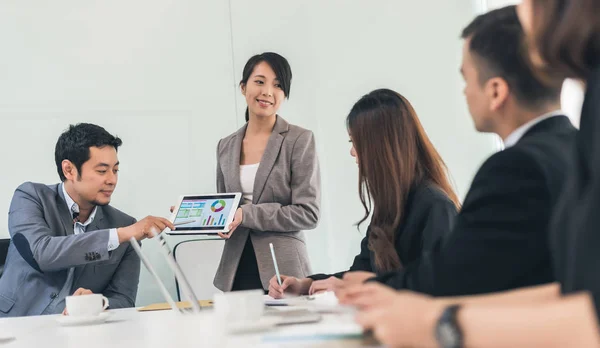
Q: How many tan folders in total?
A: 1